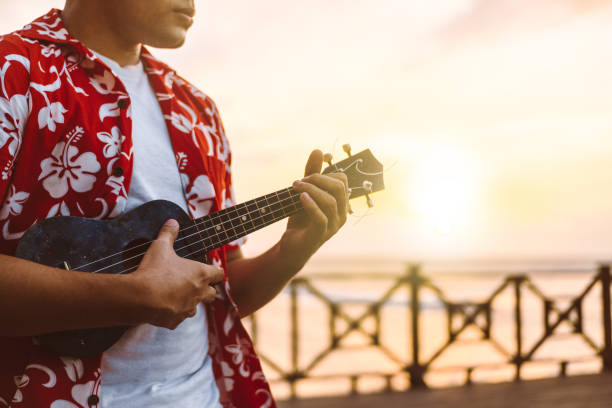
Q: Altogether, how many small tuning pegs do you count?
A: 4